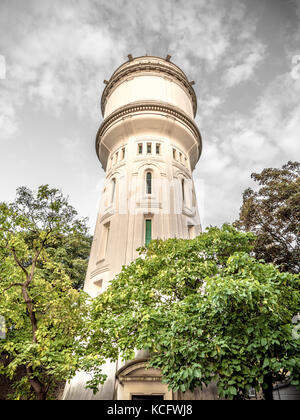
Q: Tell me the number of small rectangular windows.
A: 9